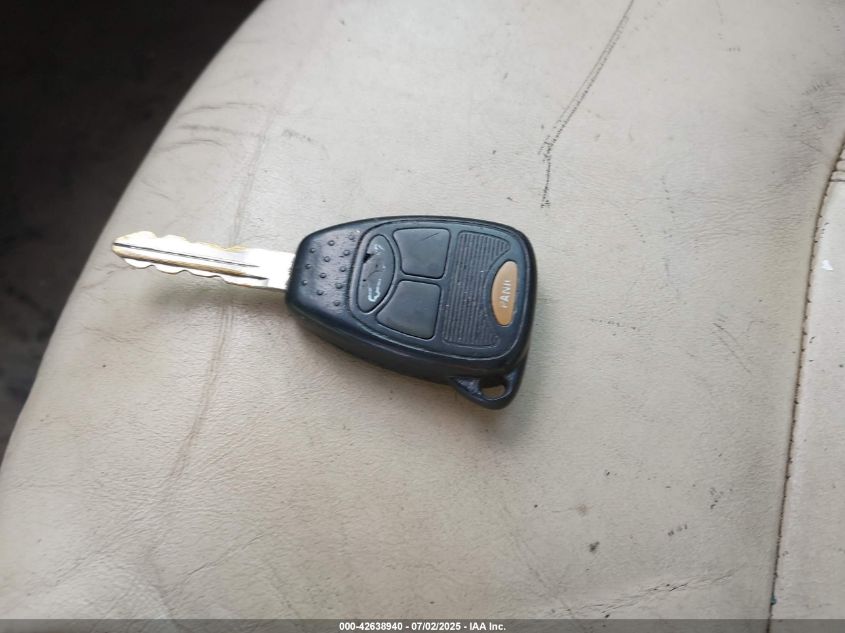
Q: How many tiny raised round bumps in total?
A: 12